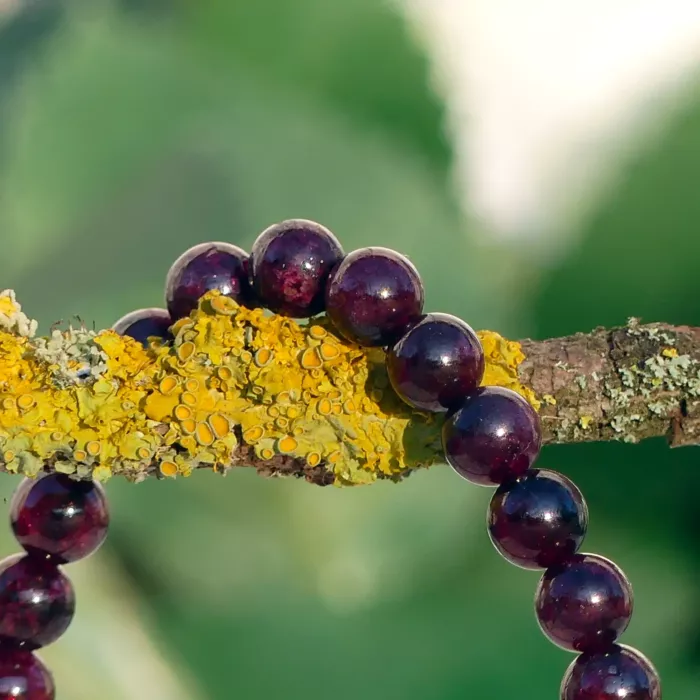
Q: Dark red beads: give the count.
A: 12